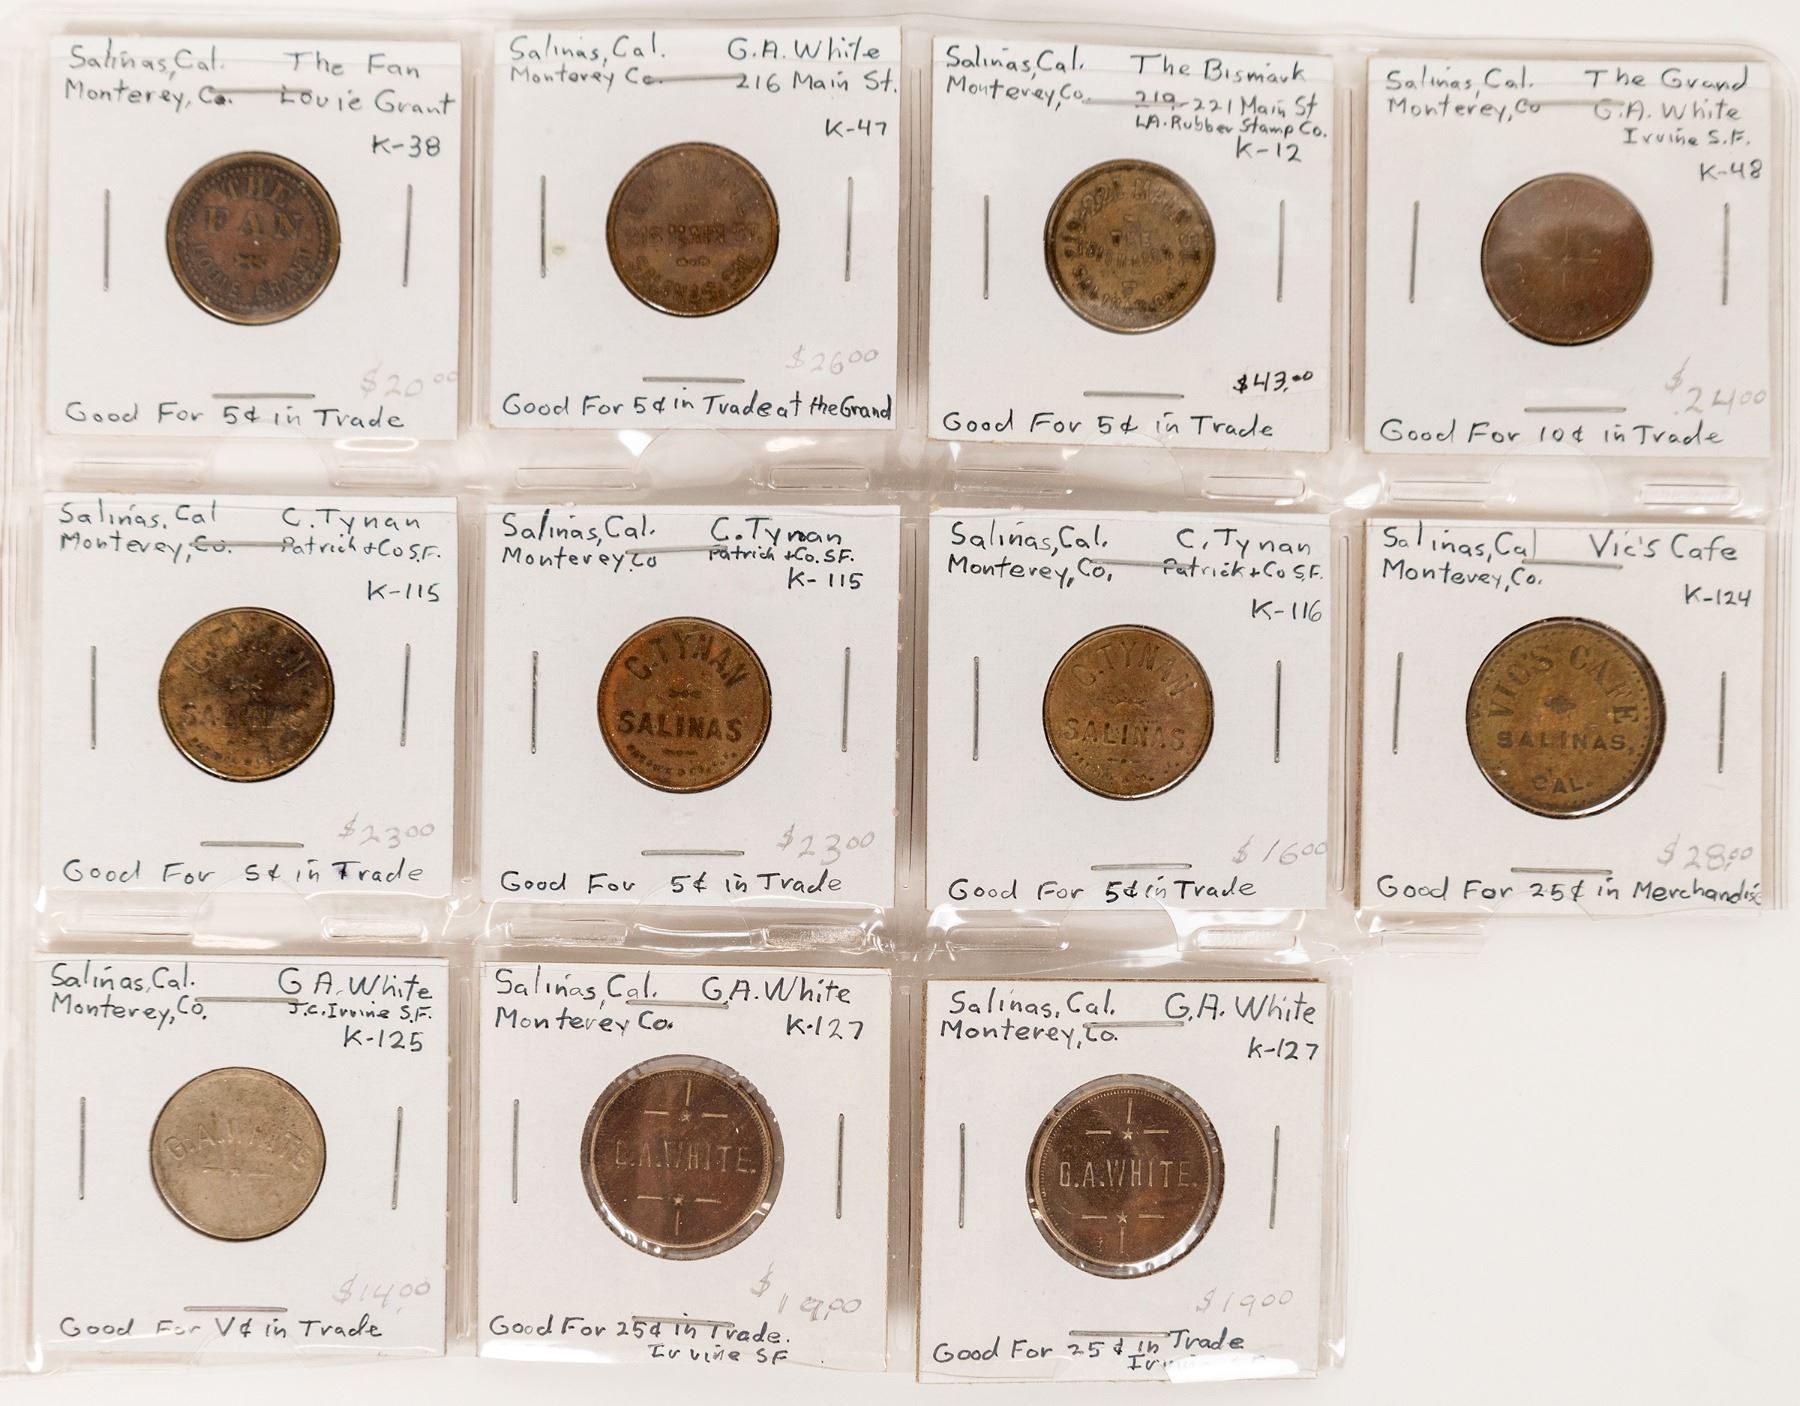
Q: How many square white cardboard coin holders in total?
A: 11